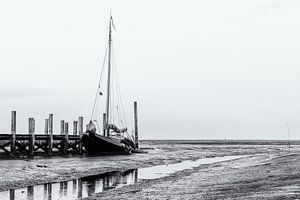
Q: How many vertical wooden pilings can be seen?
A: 10